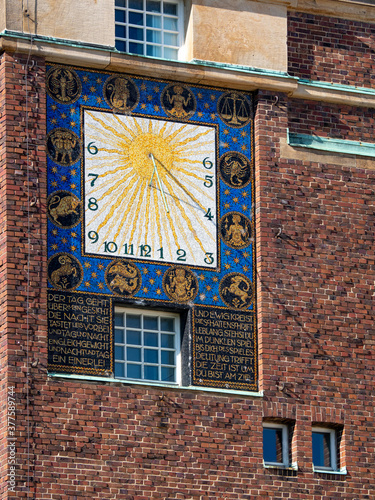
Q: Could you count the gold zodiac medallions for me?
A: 12